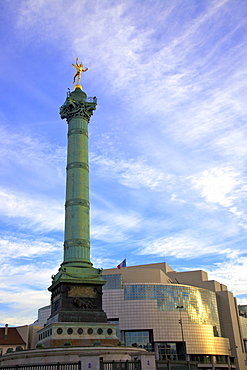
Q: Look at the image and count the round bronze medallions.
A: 6